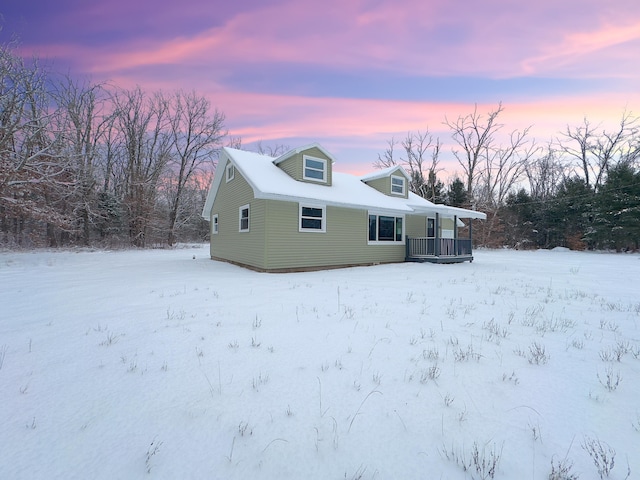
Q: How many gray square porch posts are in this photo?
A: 3